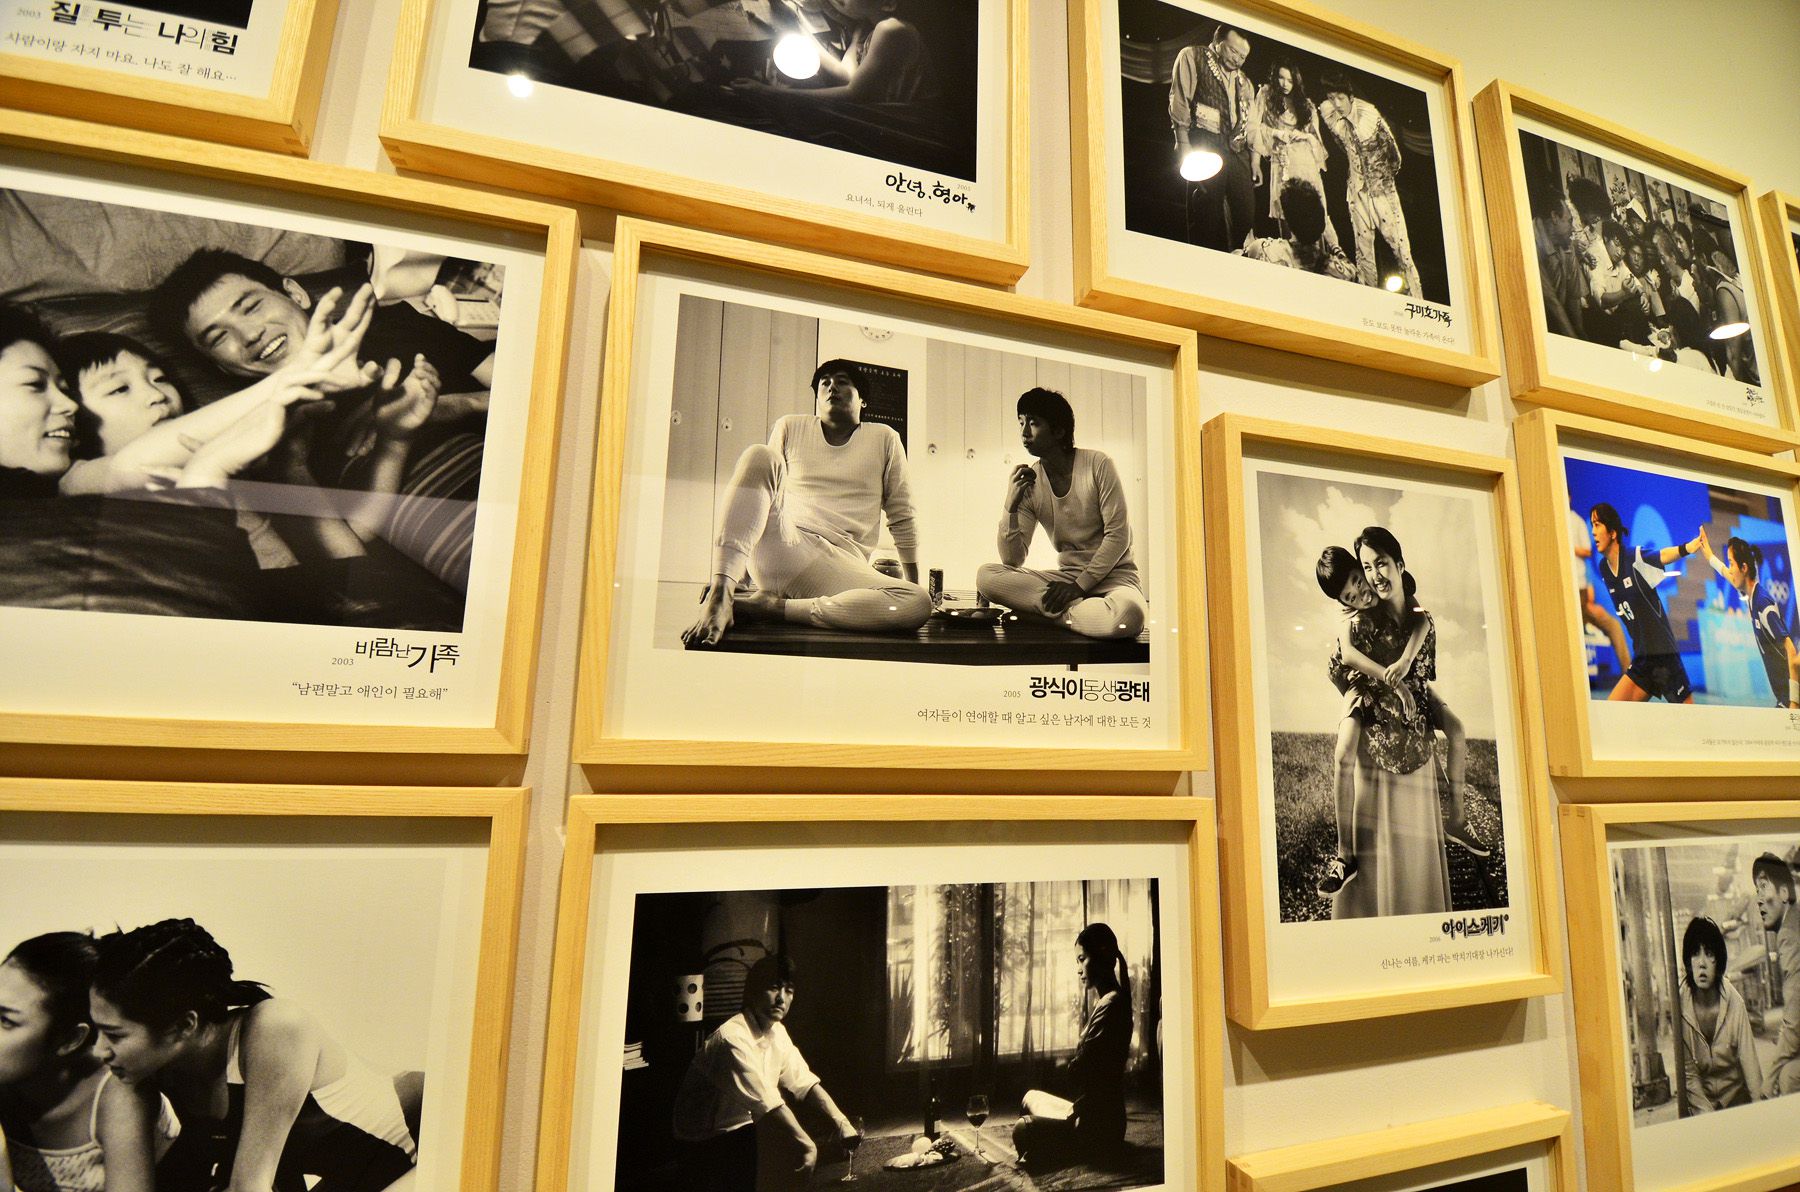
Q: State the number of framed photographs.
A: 13